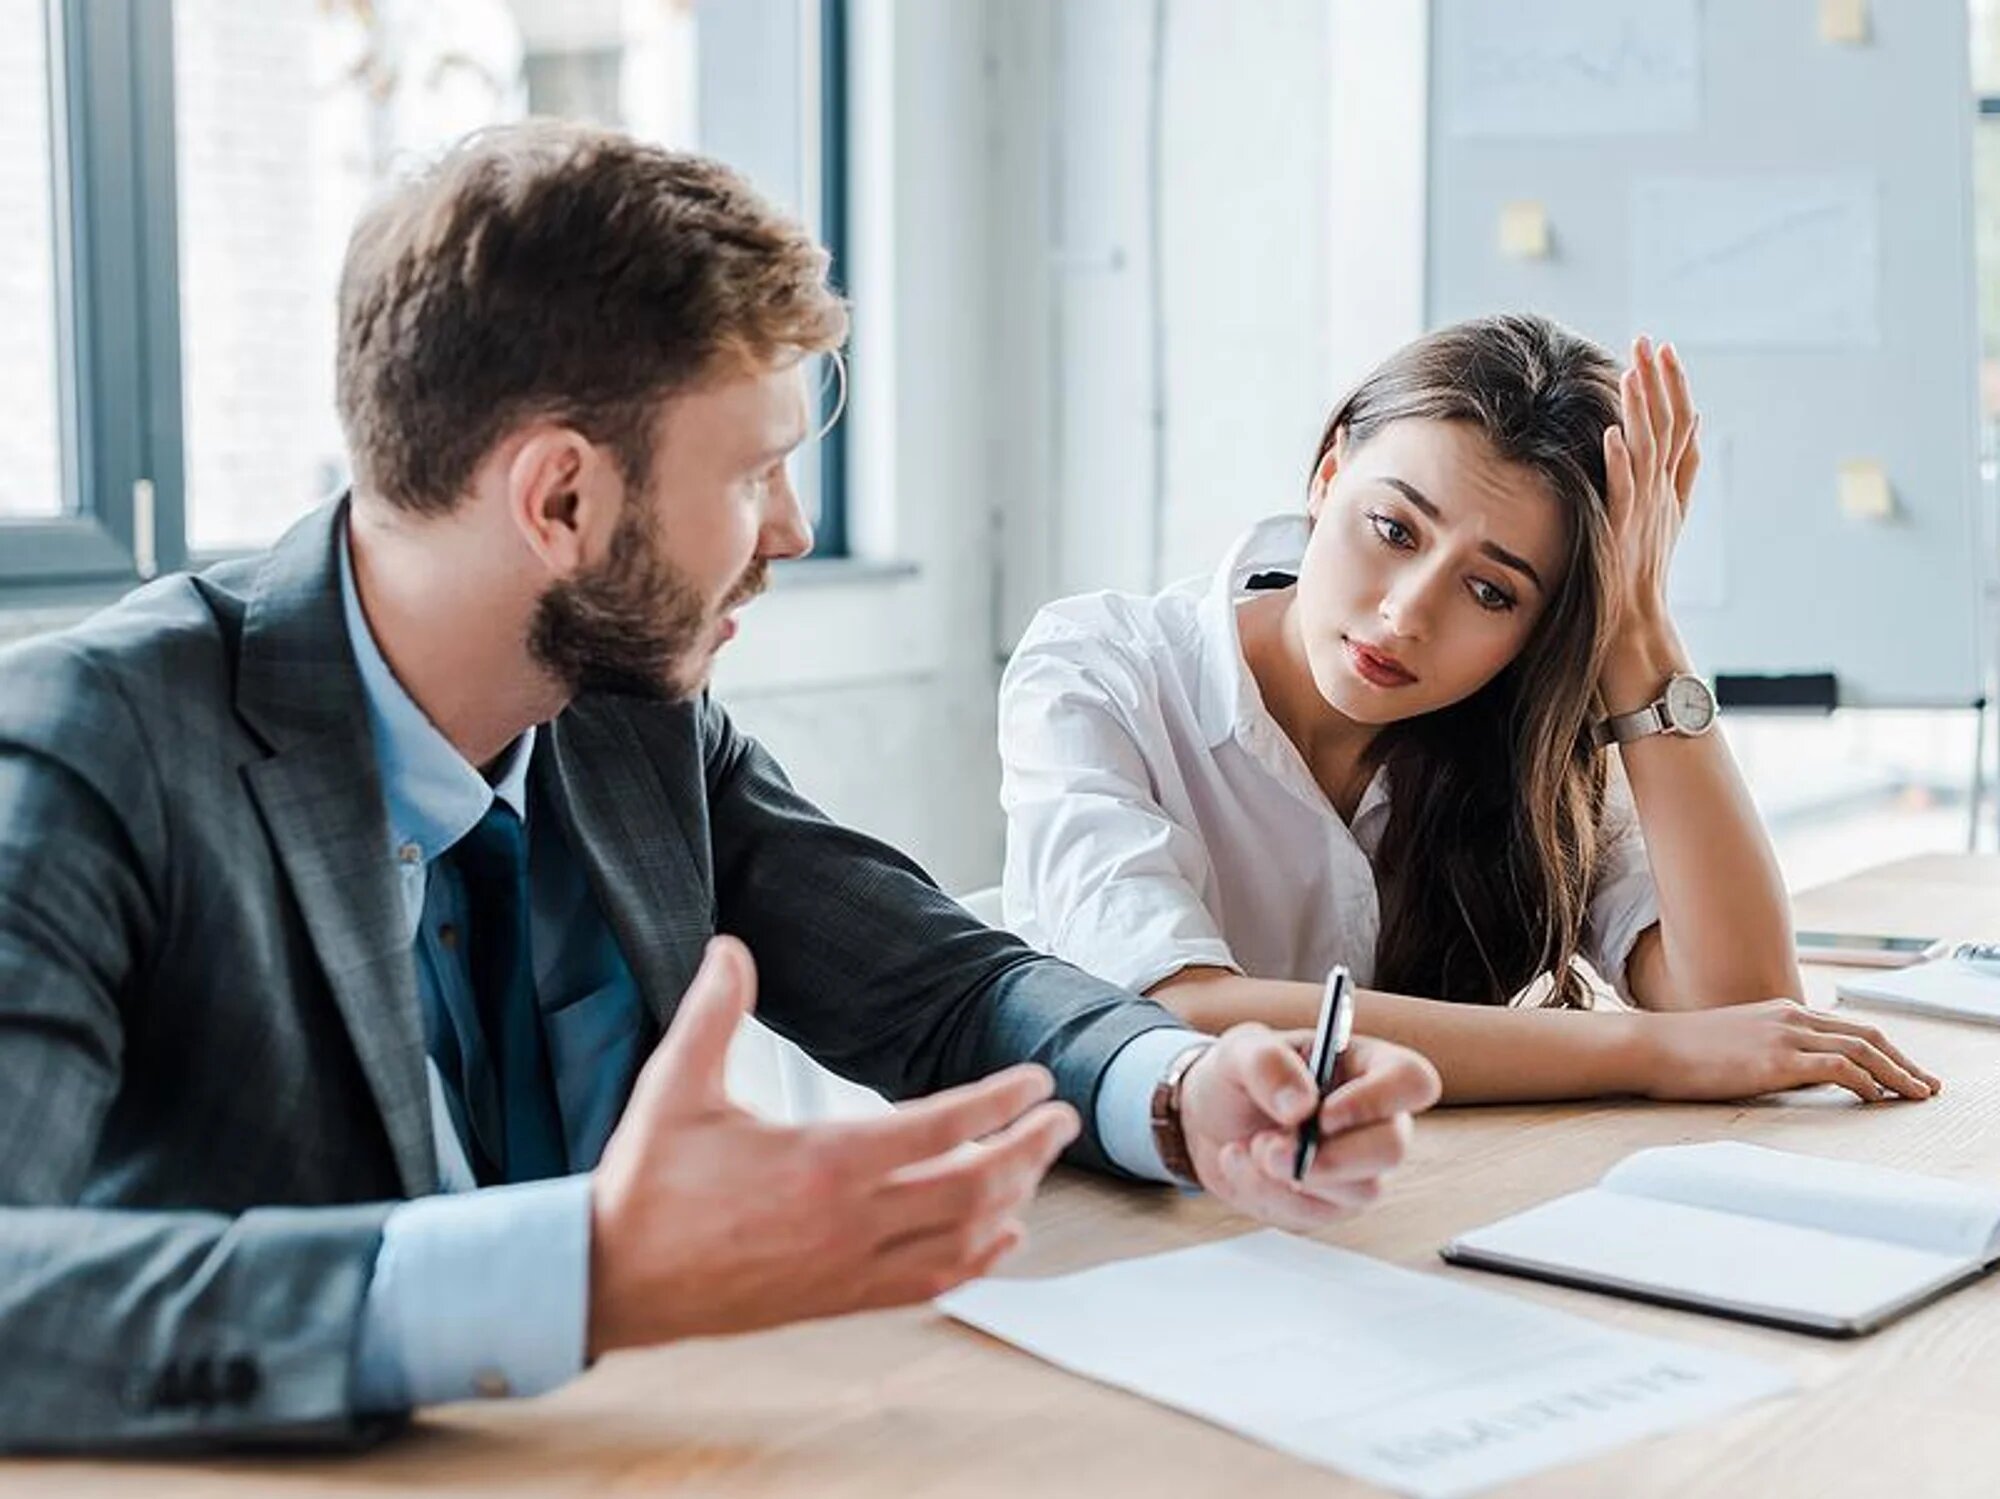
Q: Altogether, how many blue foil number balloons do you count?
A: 0